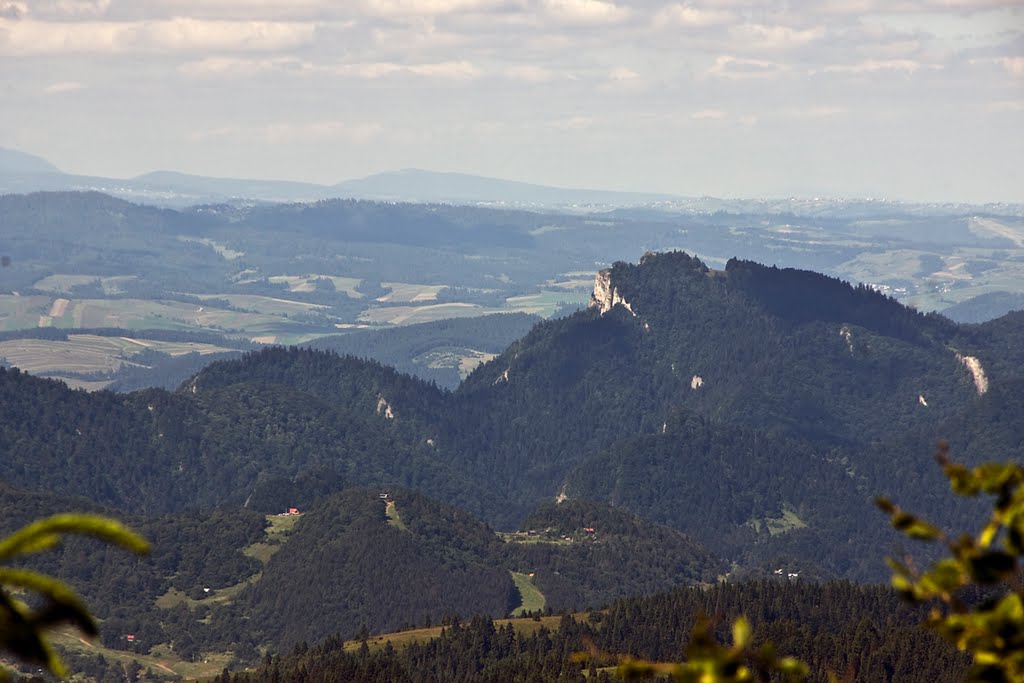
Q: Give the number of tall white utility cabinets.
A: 0